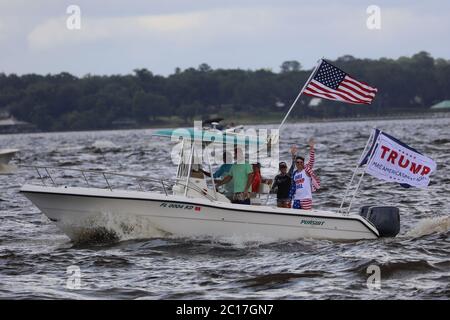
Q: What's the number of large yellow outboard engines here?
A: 0